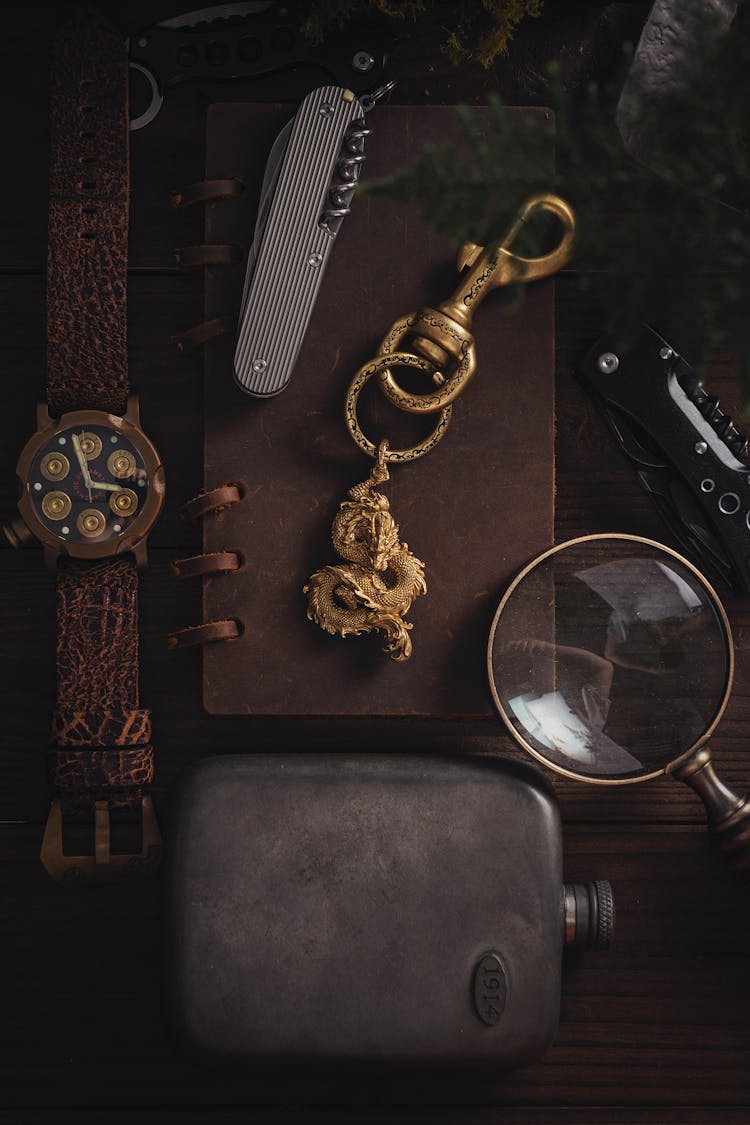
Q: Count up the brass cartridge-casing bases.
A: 6